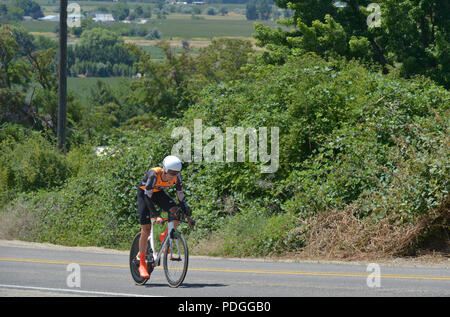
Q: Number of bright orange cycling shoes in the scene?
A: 2